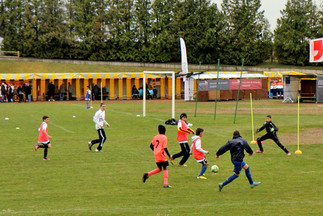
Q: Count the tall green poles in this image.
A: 3